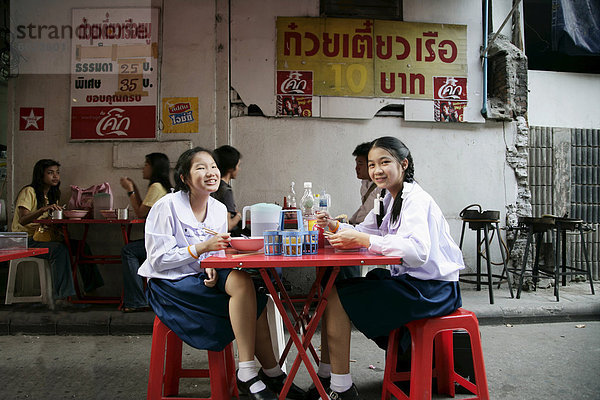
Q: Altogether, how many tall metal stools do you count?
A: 3